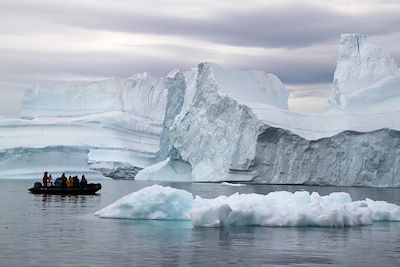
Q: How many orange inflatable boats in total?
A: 0